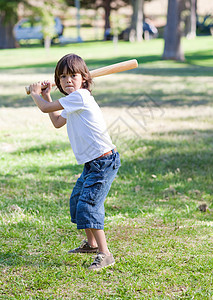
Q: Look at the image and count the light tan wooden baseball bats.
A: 1